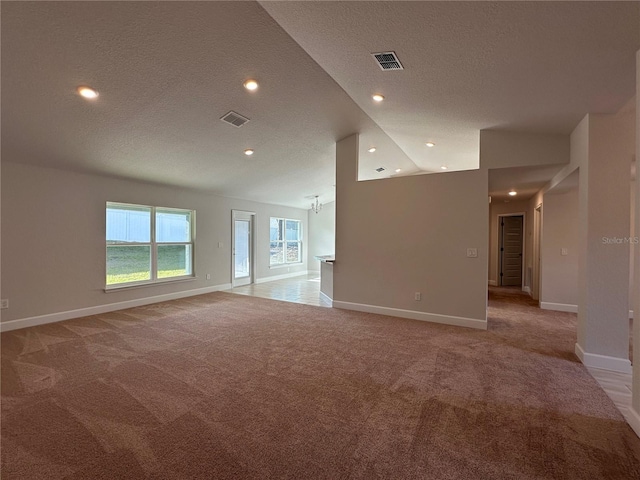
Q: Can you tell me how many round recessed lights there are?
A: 9